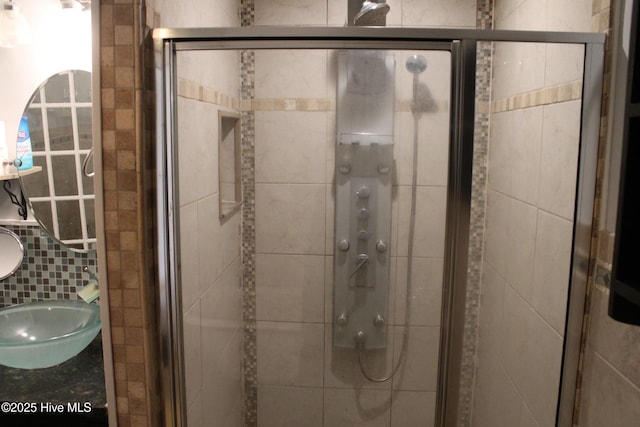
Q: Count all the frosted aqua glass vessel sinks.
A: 1